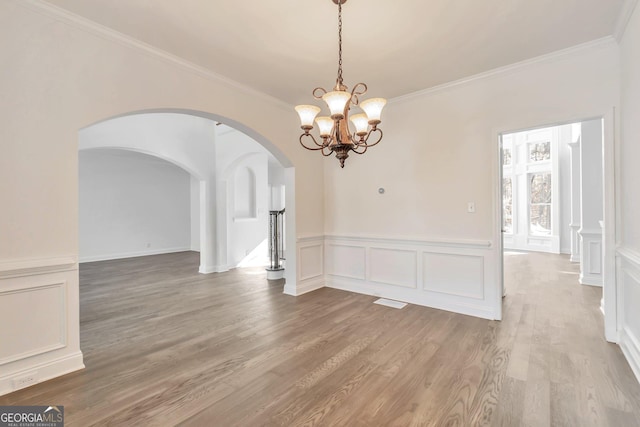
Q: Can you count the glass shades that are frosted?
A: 5